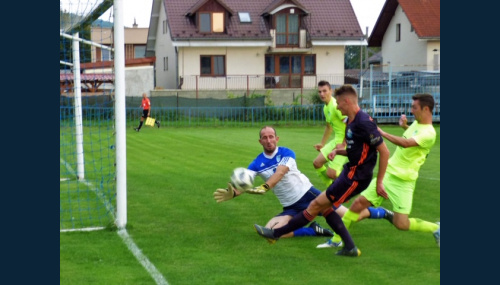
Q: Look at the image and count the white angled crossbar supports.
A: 2